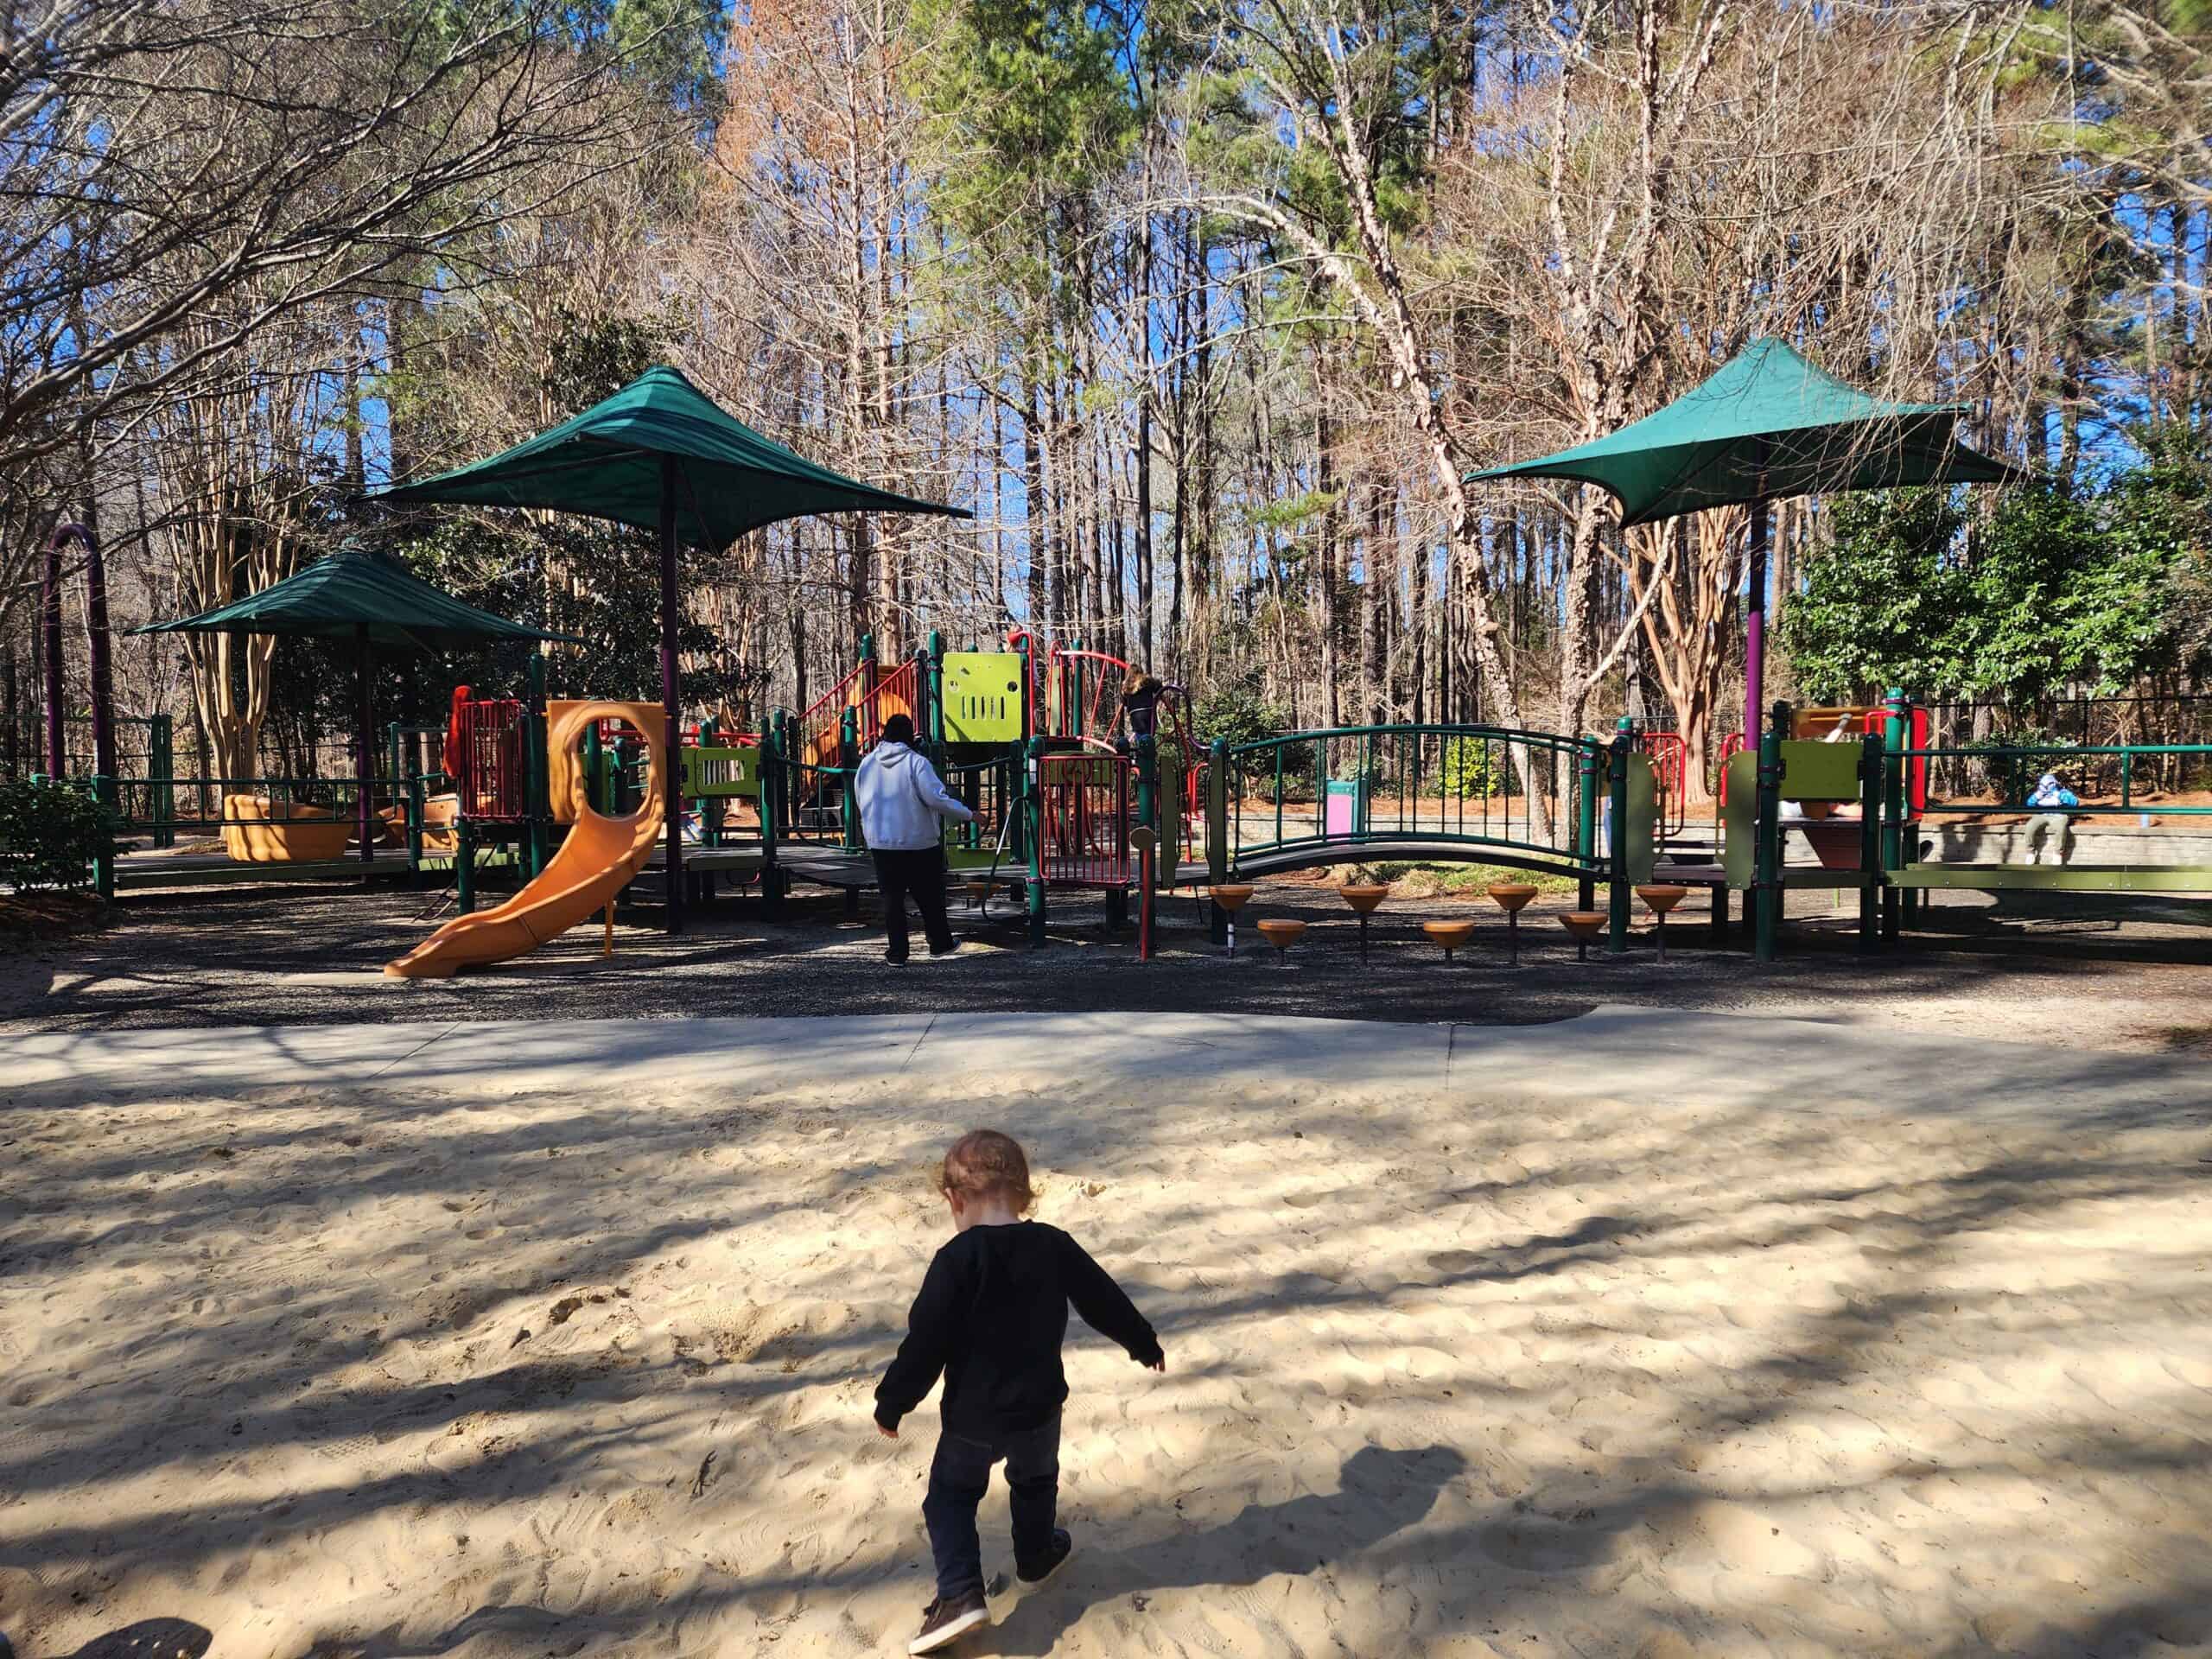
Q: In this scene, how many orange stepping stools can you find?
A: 7